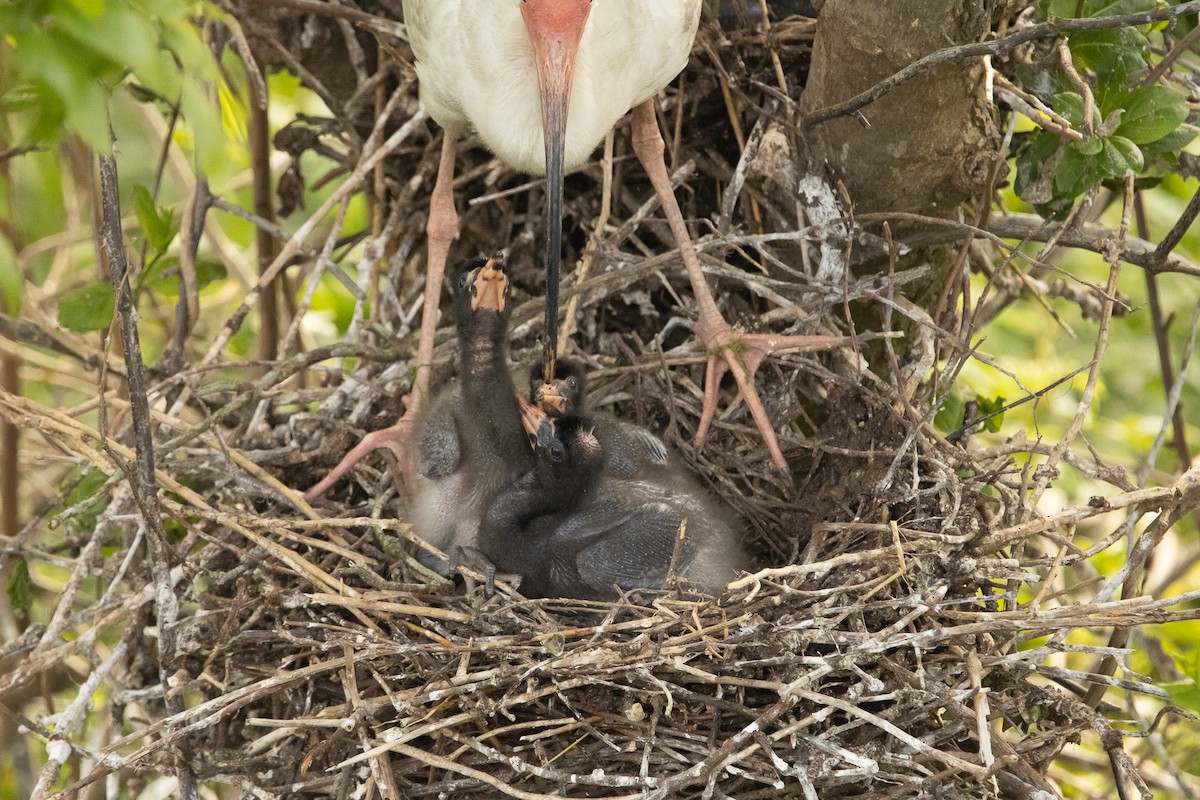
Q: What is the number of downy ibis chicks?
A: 3